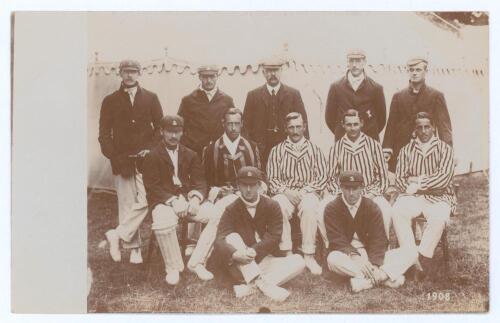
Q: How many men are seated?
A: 7